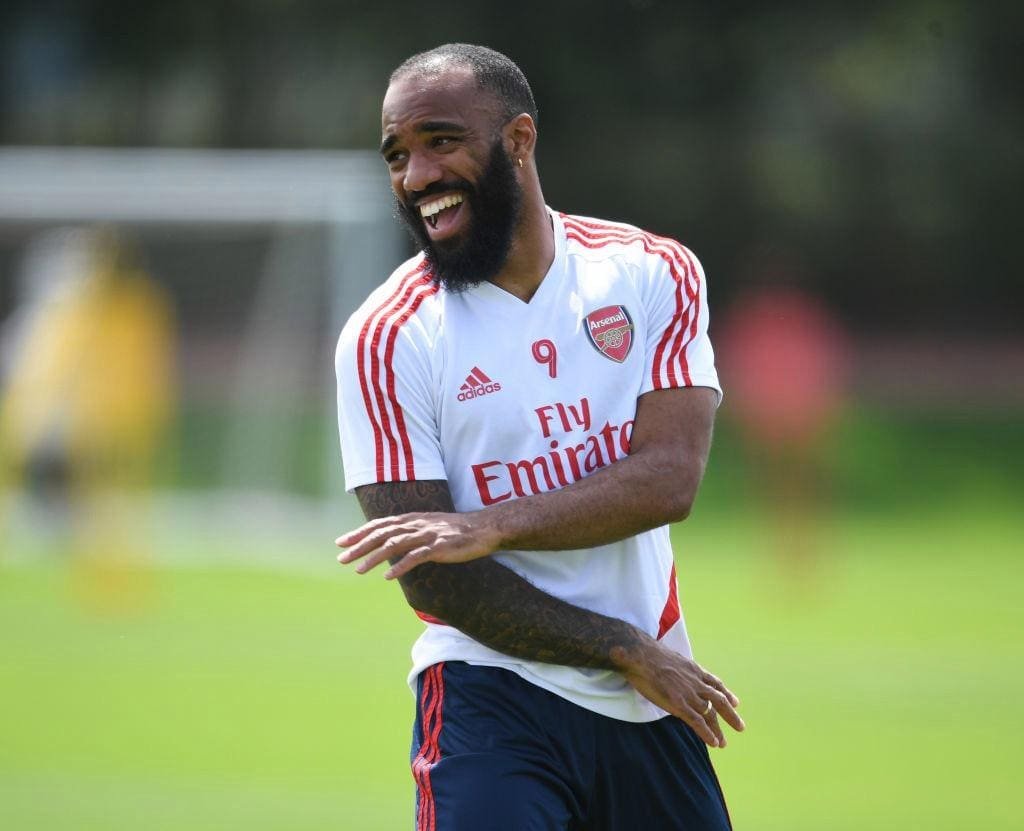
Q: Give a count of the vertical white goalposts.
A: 1